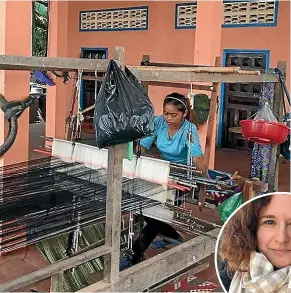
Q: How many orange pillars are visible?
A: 3